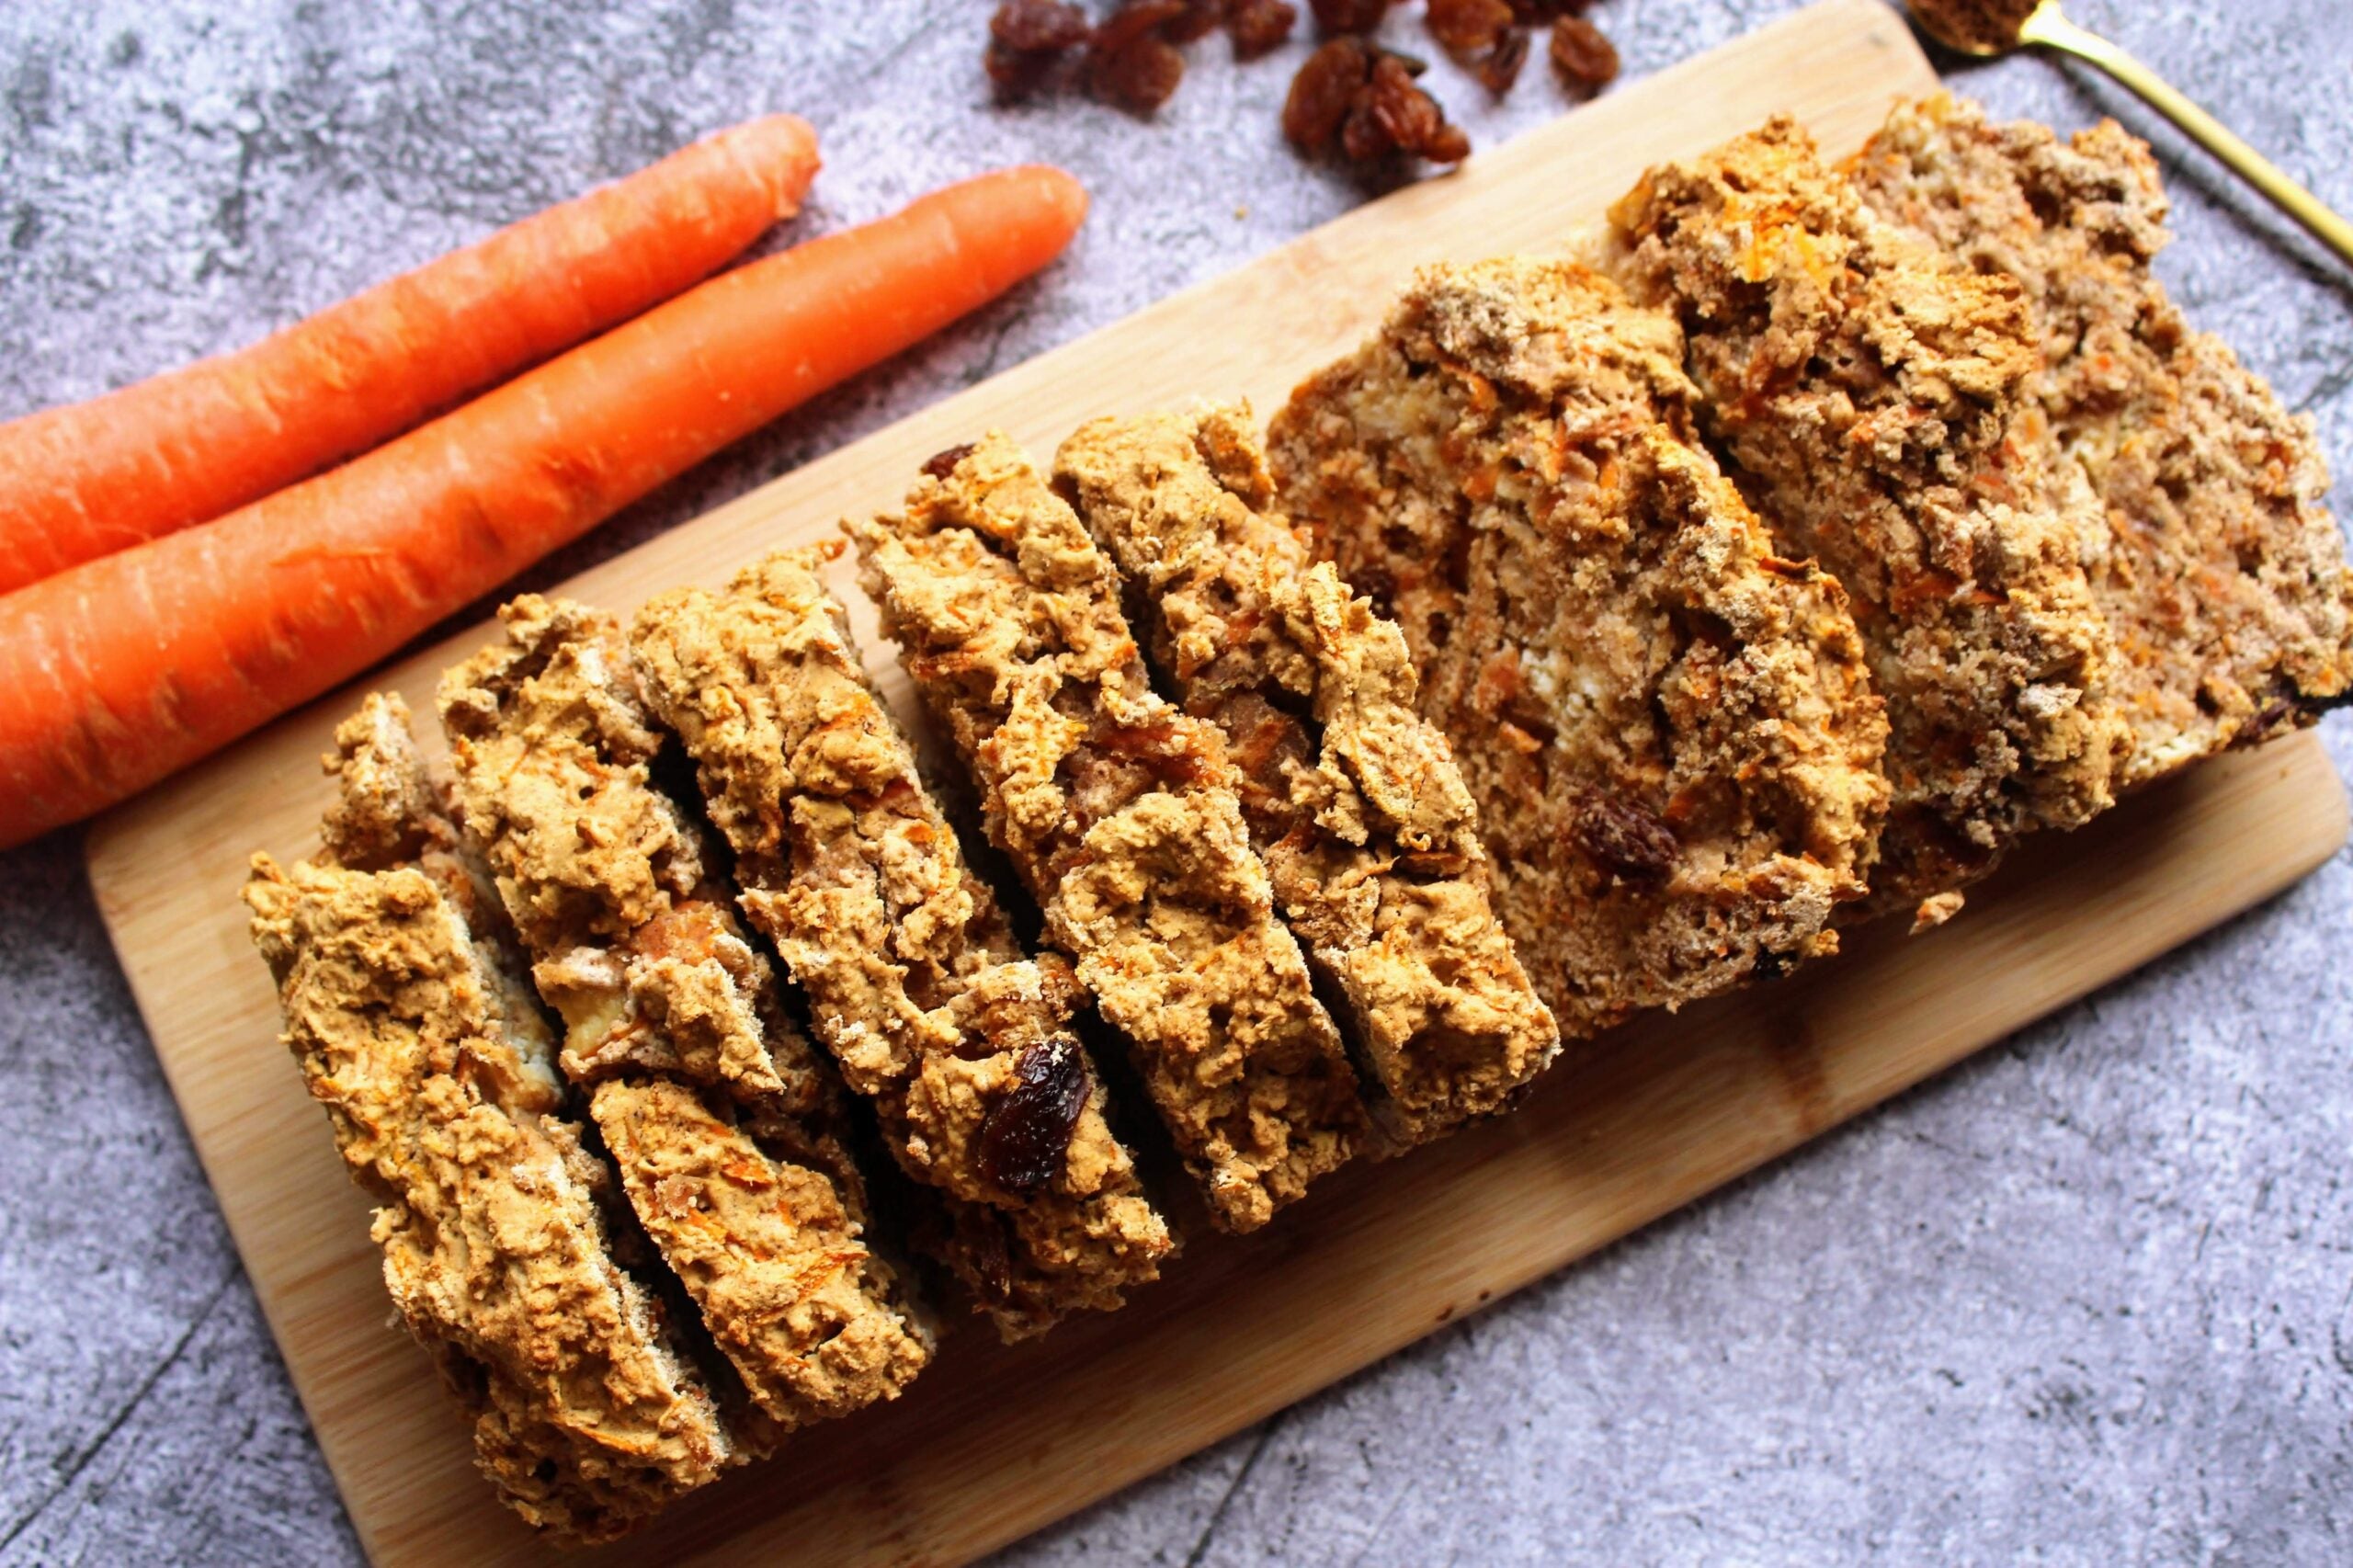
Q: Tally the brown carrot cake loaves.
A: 8